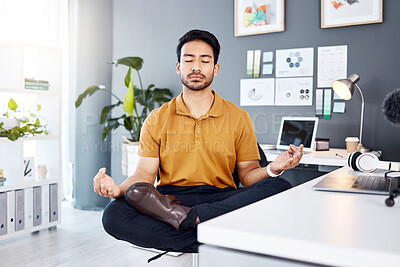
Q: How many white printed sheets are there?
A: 4